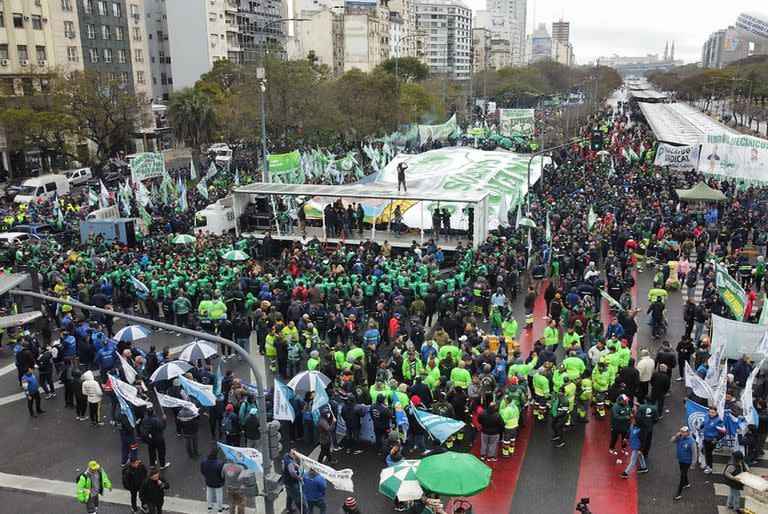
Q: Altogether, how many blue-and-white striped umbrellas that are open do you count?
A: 4